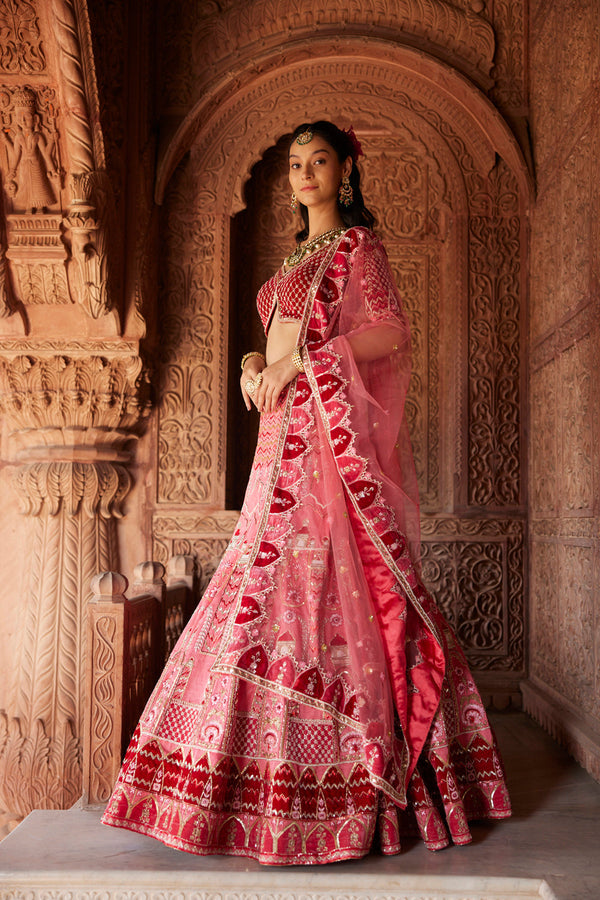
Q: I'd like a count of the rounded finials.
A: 3